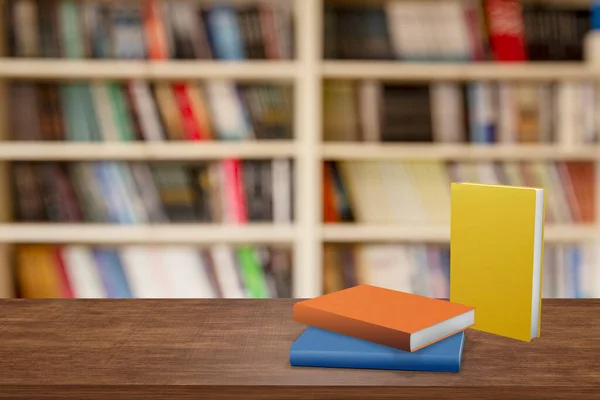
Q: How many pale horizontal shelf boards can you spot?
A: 6